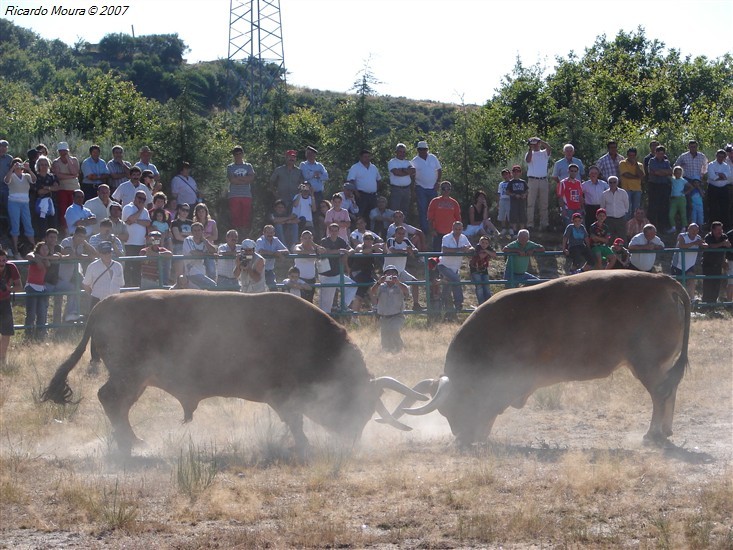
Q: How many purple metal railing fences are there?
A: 0